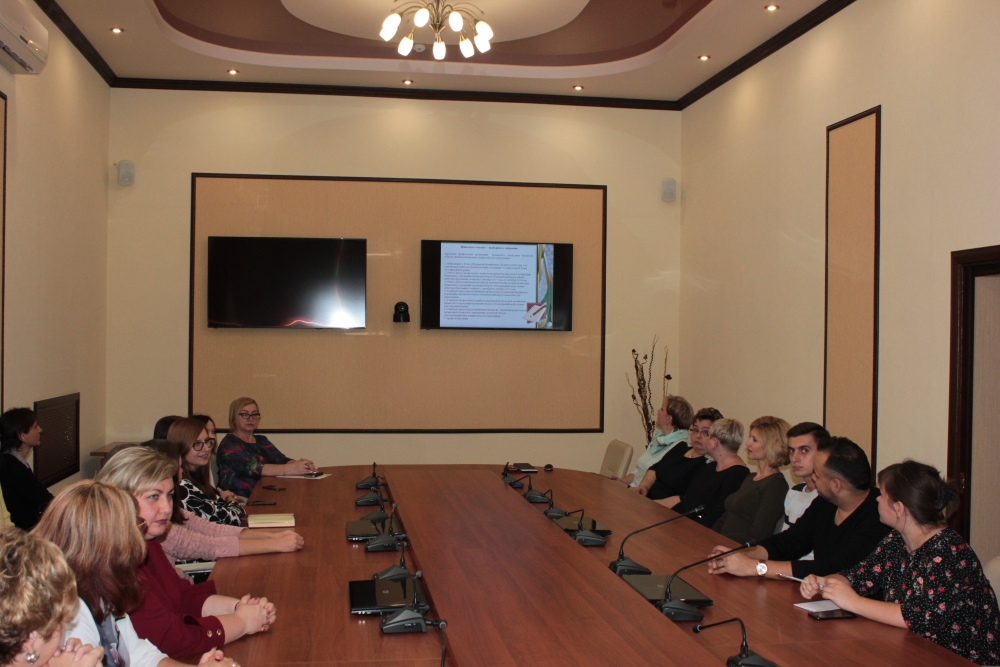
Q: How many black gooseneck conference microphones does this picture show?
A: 14